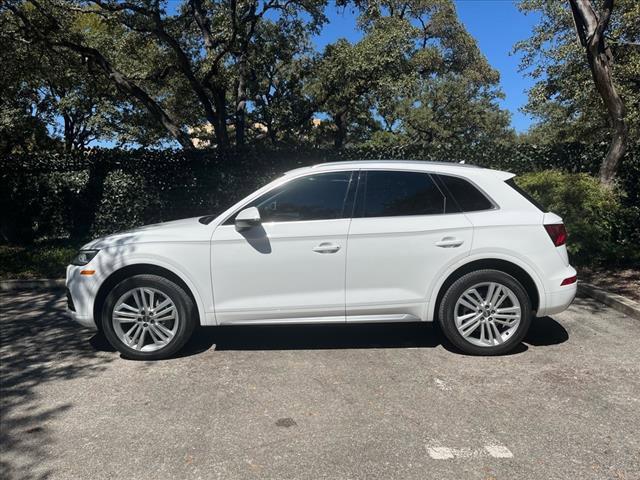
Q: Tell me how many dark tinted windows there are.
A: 3